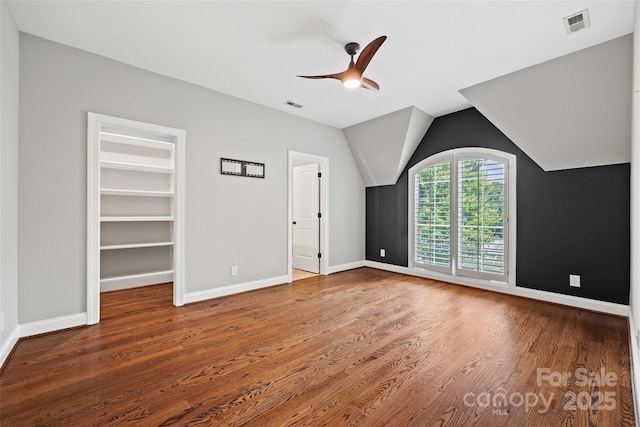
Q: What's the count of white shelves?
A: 5